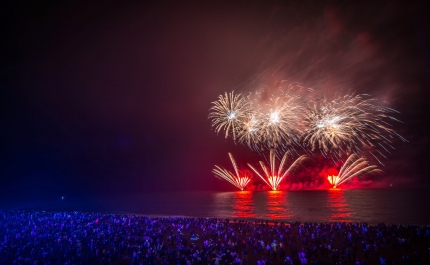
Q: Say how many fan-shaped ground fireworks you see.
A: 3